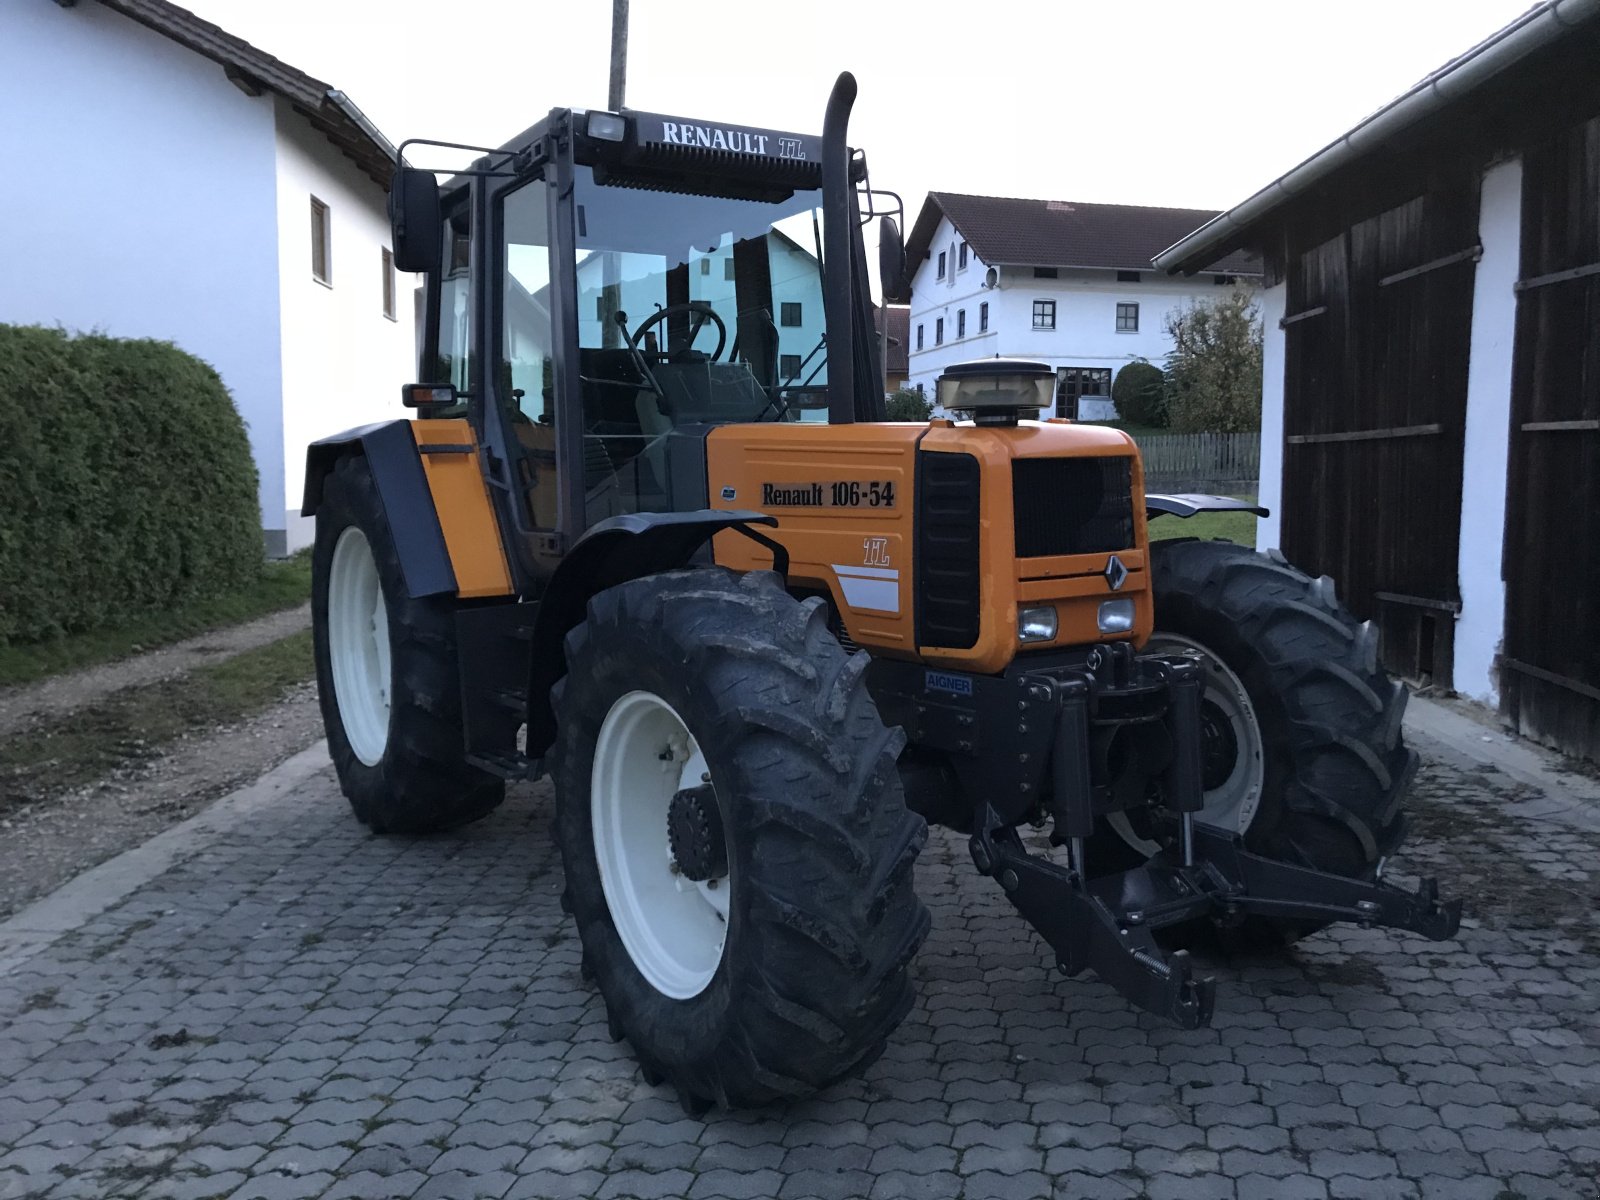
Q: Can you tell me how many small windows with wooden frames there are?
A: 2